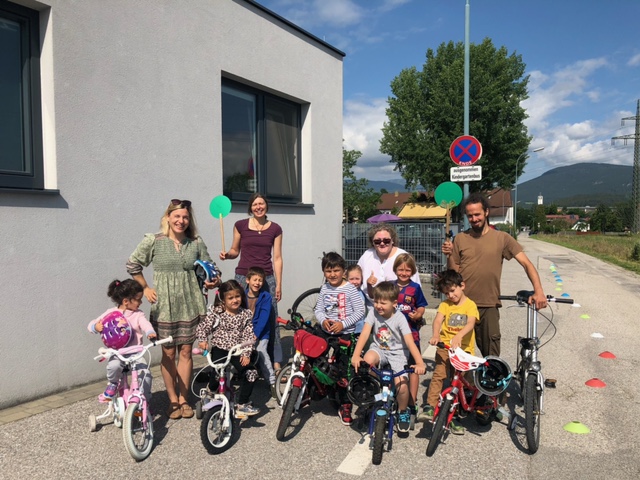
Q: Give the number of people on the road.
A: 12